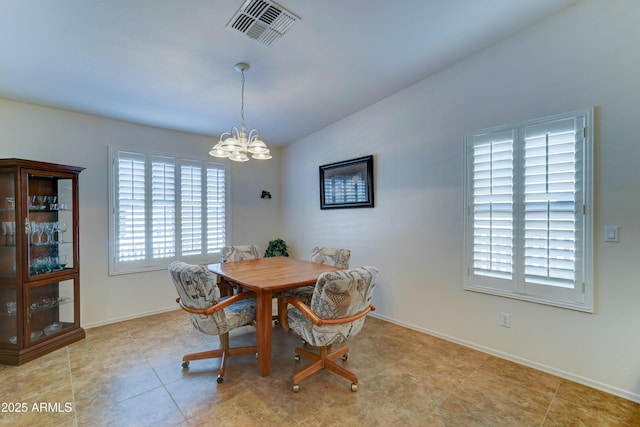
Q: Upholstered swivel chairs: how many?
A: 4